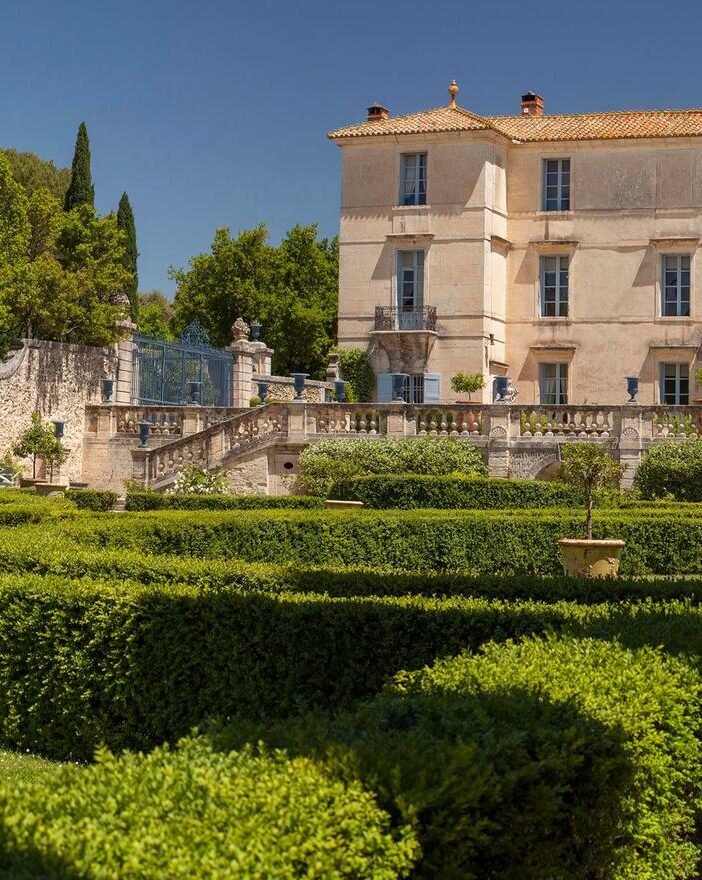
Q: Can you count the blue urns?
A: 11